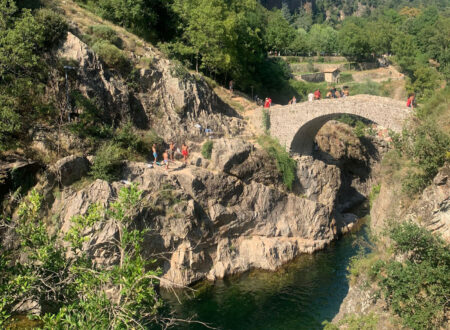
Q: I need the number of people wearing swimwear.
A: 4